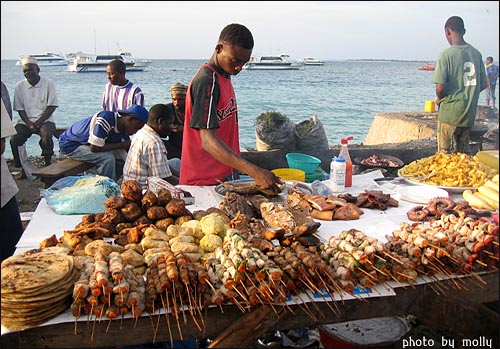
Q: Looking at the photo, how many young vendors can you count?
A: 1